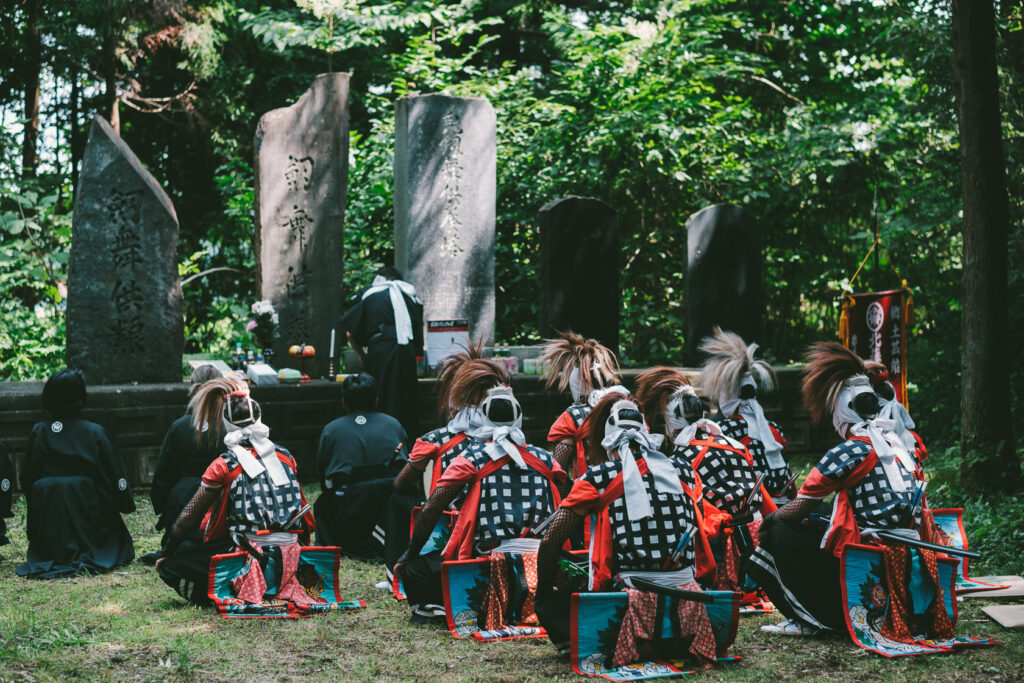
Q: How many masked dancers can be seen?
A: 9